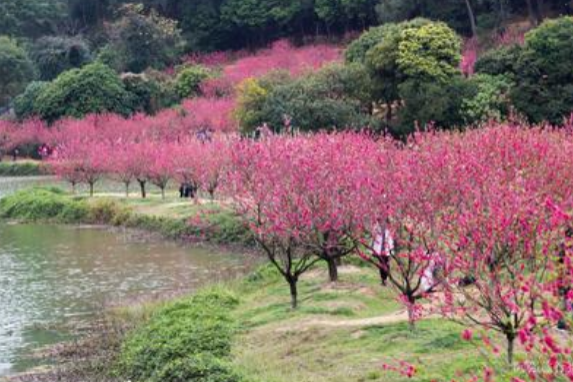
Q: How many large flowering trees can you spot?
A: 4